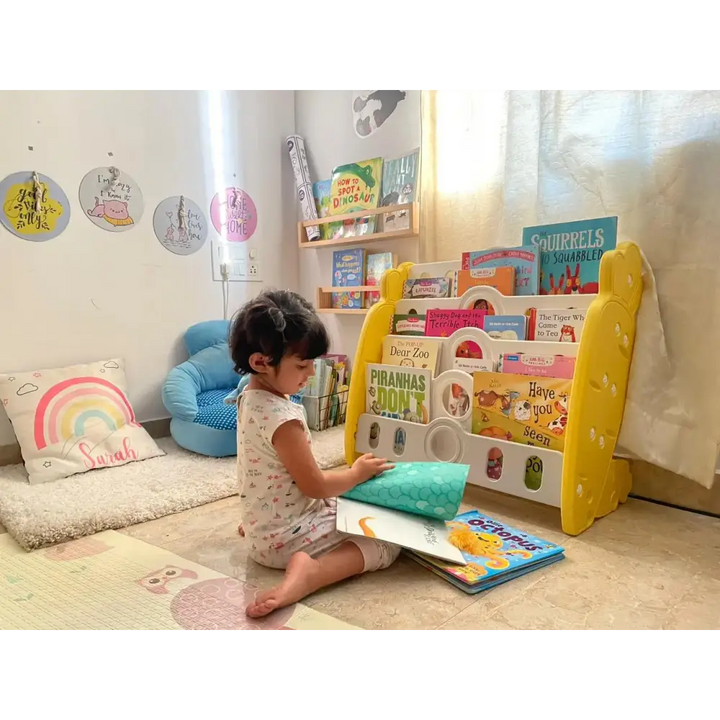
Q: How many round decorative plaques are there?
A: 4